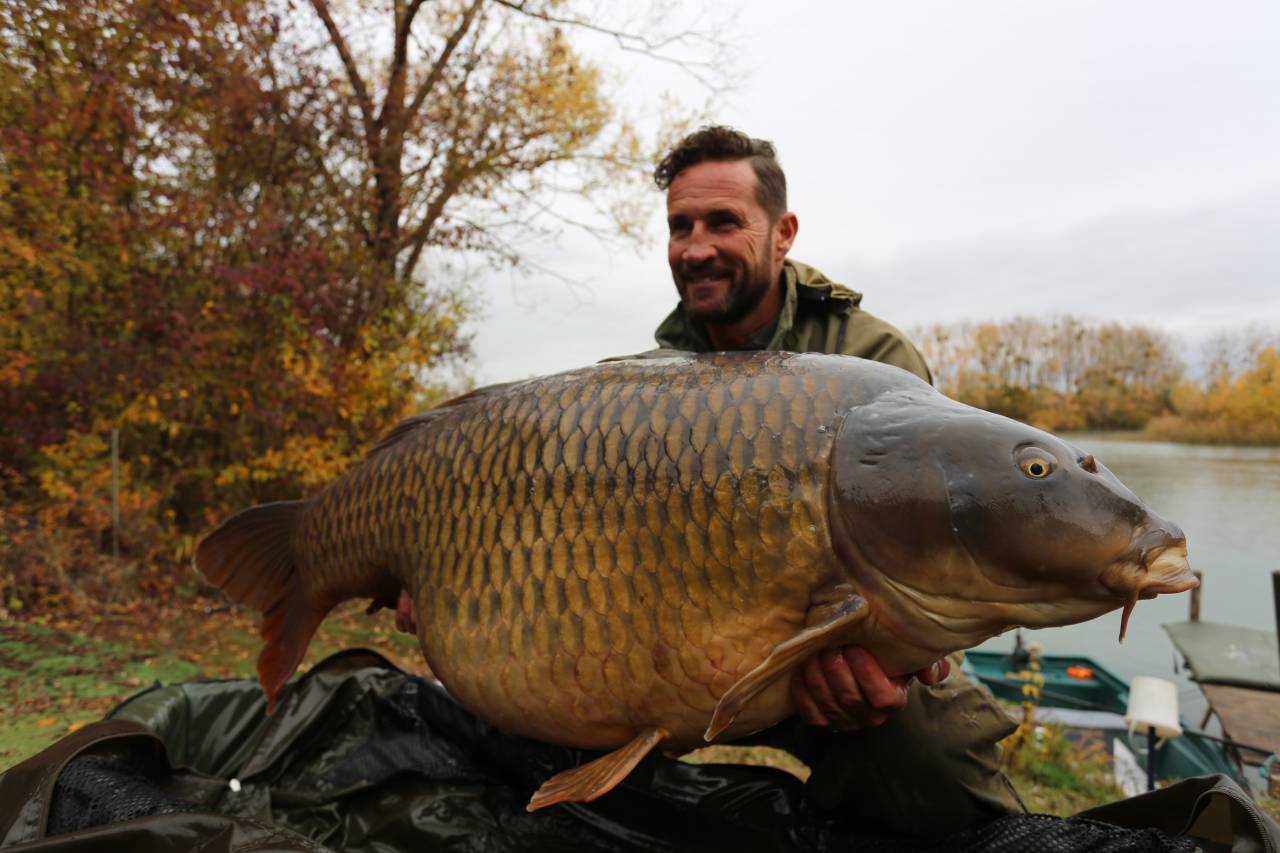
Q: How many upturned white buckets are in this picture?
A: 1